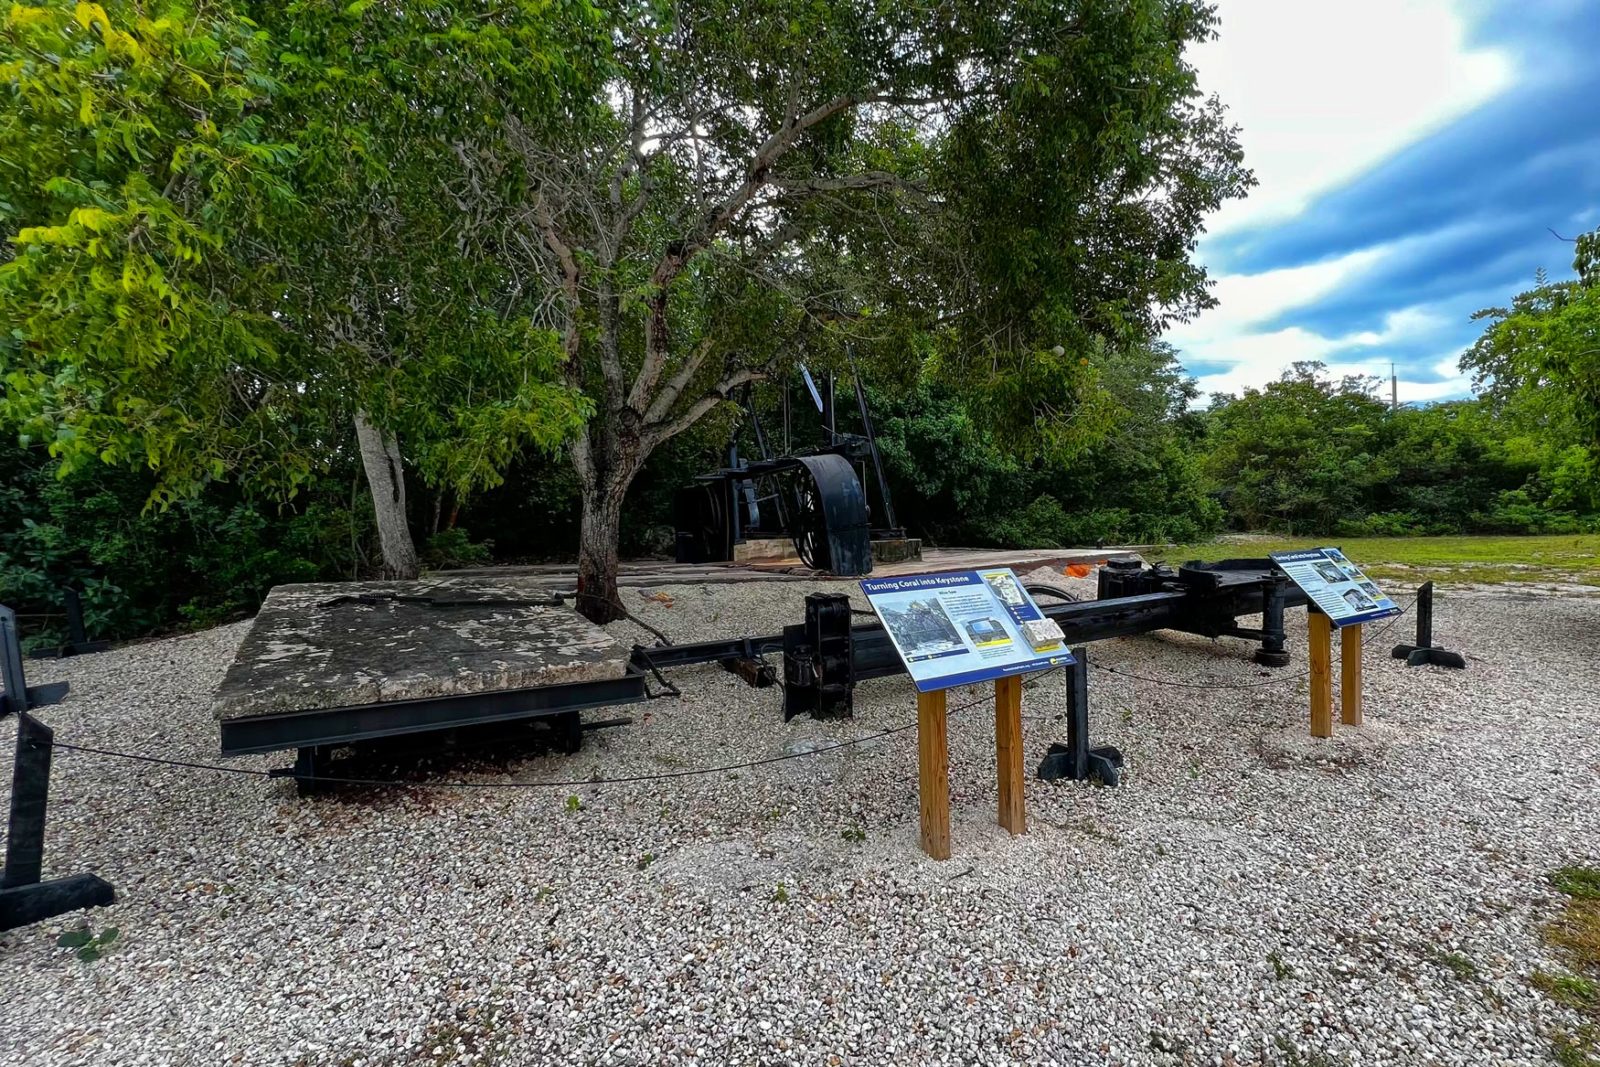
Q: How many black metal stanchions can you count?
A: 5